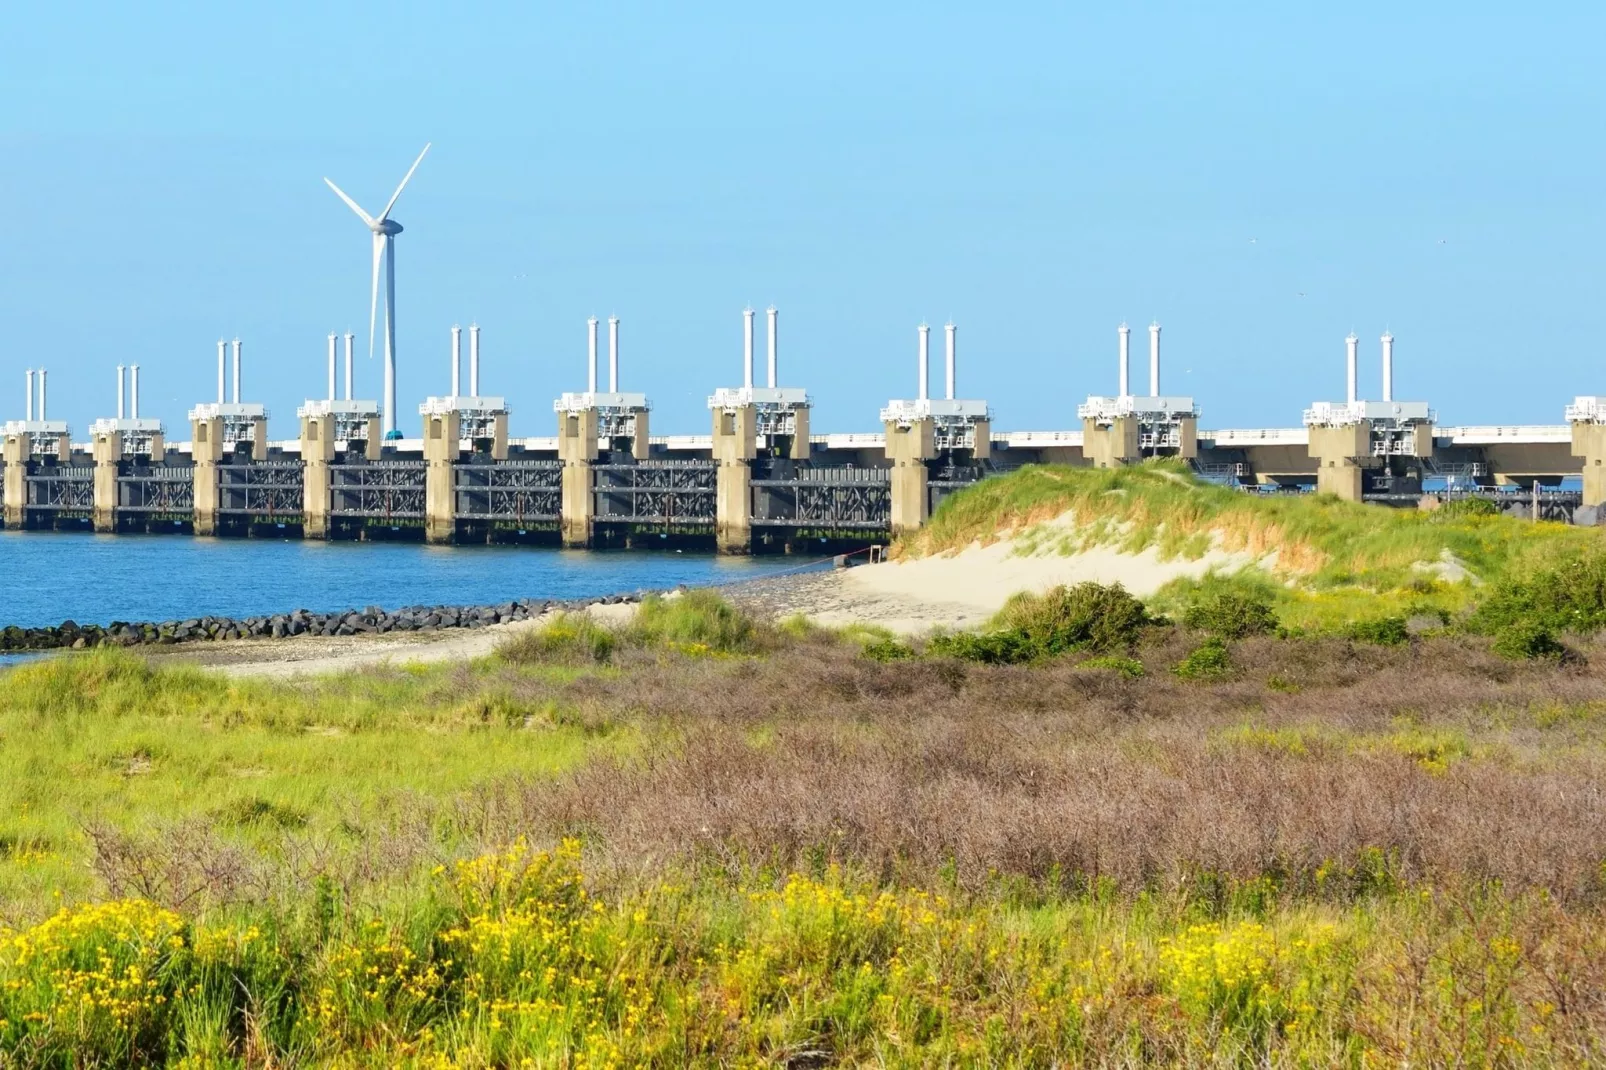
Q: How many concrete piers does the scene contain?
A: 11